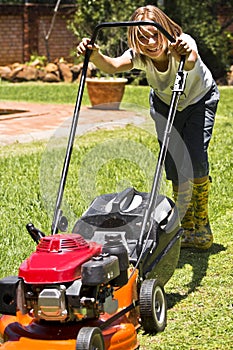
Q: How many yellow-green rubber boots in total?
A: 2